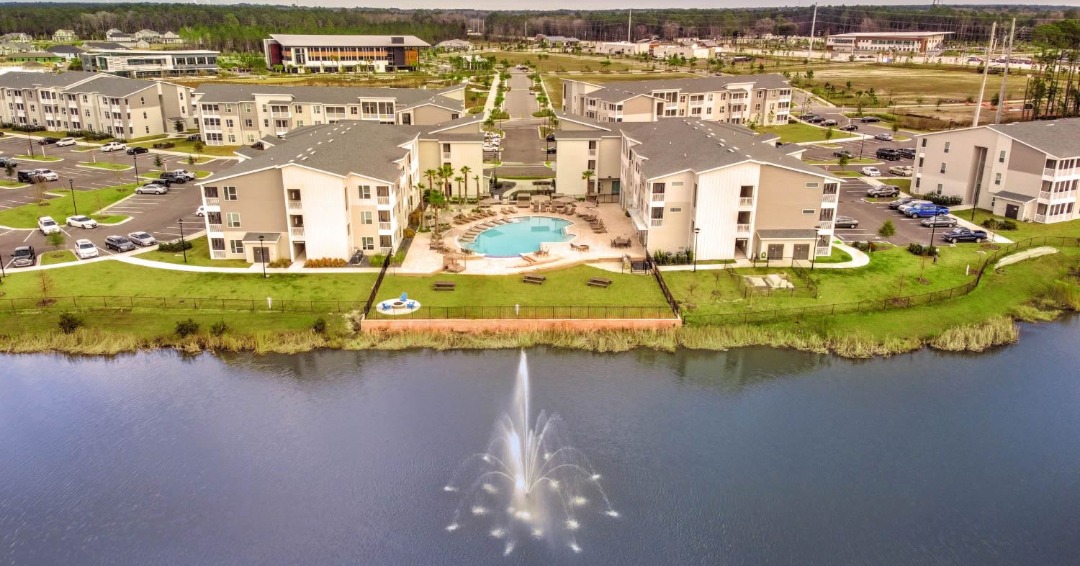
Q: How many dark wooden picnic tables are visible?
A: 3